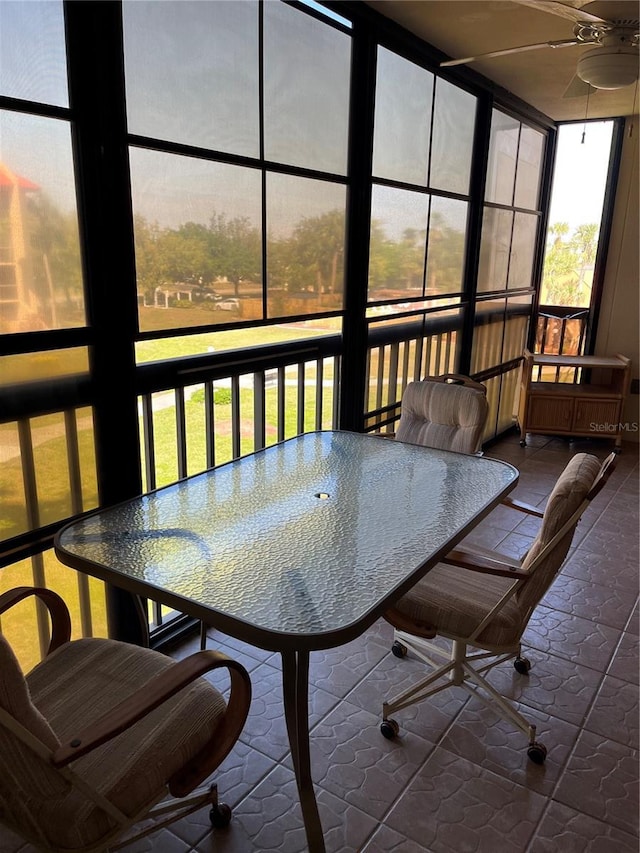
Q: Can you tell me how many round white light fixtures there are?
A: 1